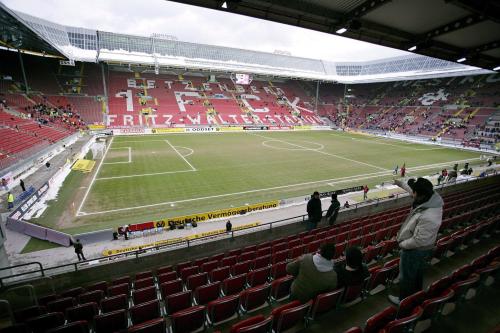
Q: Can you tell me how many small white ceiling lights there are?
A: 5